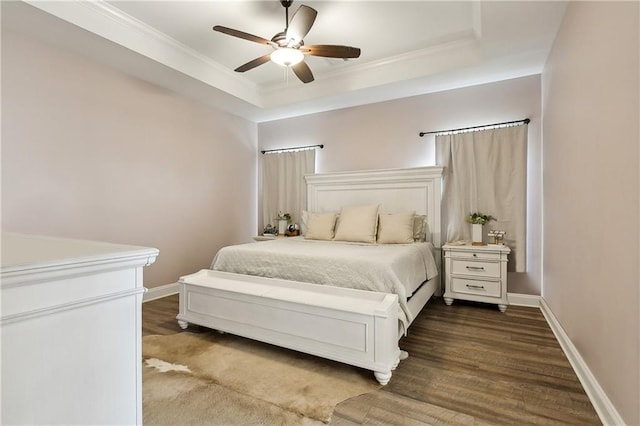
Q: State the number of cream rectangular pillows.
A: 3